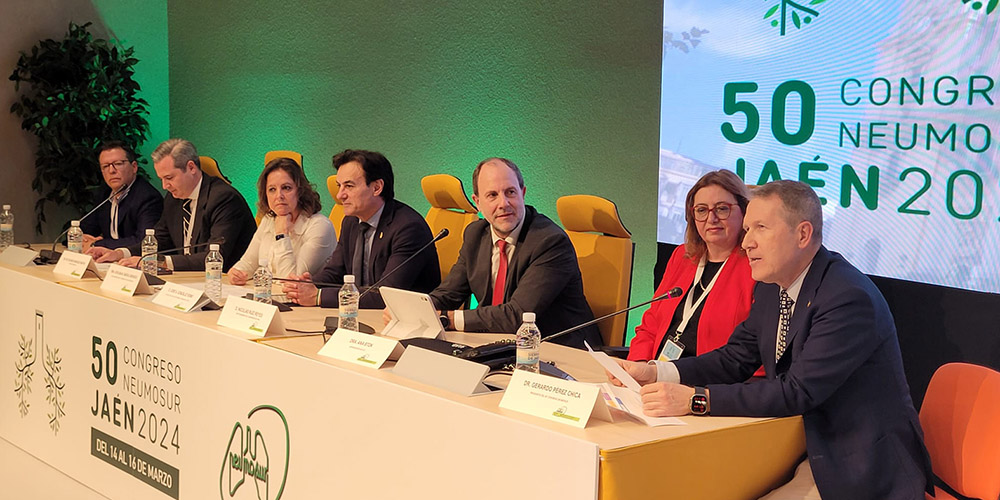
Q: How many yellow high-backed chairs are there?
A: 5